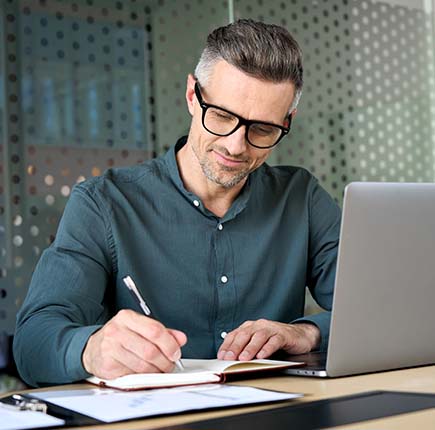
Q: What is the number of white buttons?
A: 4